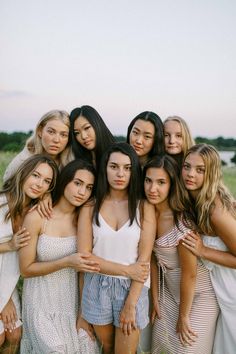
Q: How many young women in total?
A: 9